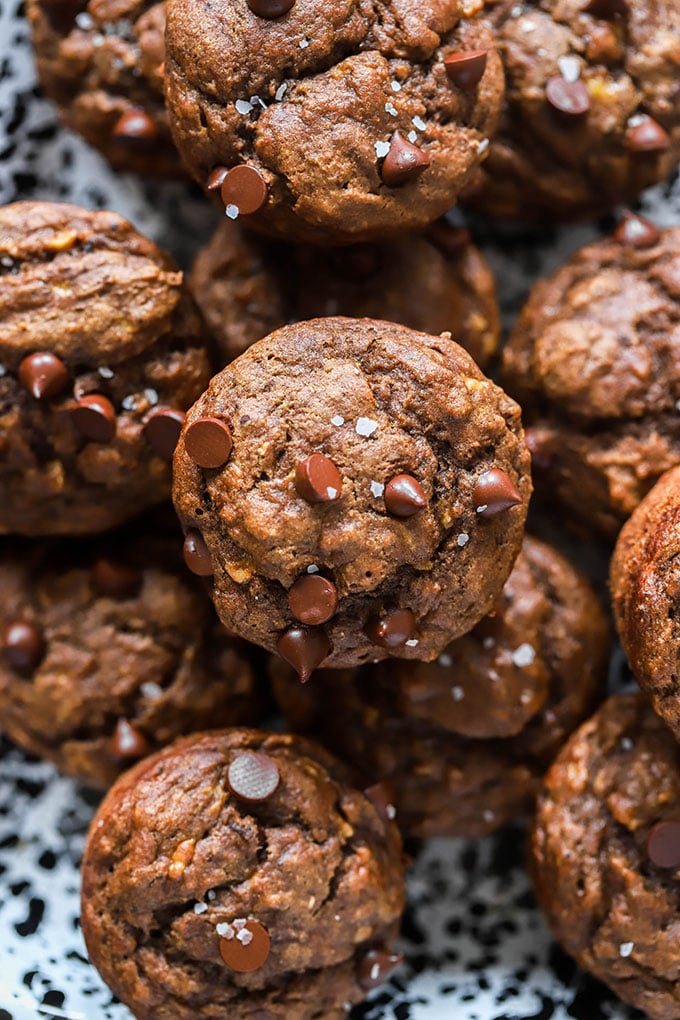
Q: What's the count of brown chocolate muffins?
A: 12